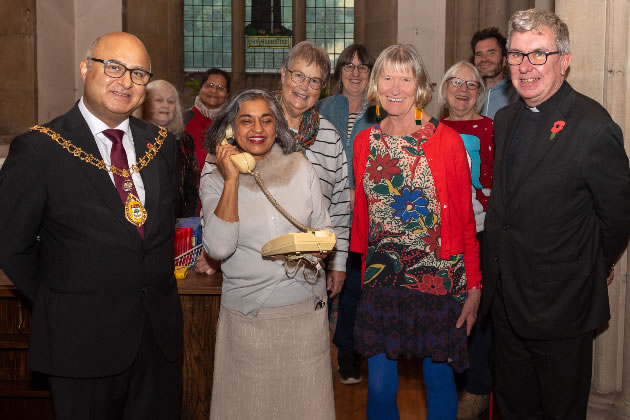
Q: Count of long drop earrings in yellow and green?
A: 2